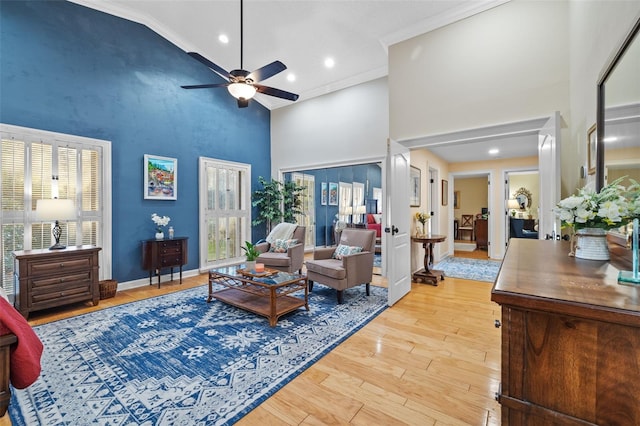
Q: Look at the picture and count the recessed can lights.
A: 4